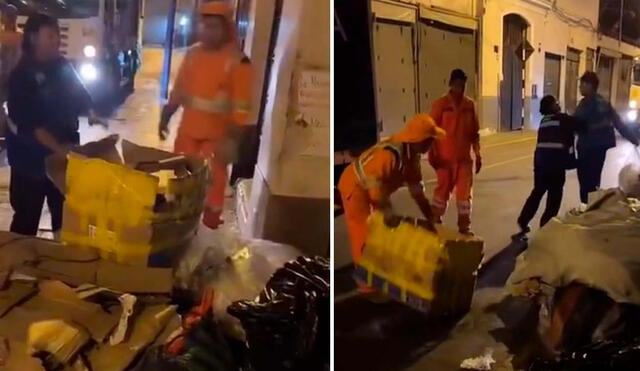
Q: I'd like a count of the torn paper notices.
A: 2